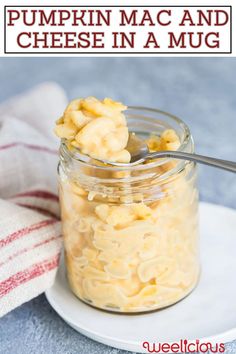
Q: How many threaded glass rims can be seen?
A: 1